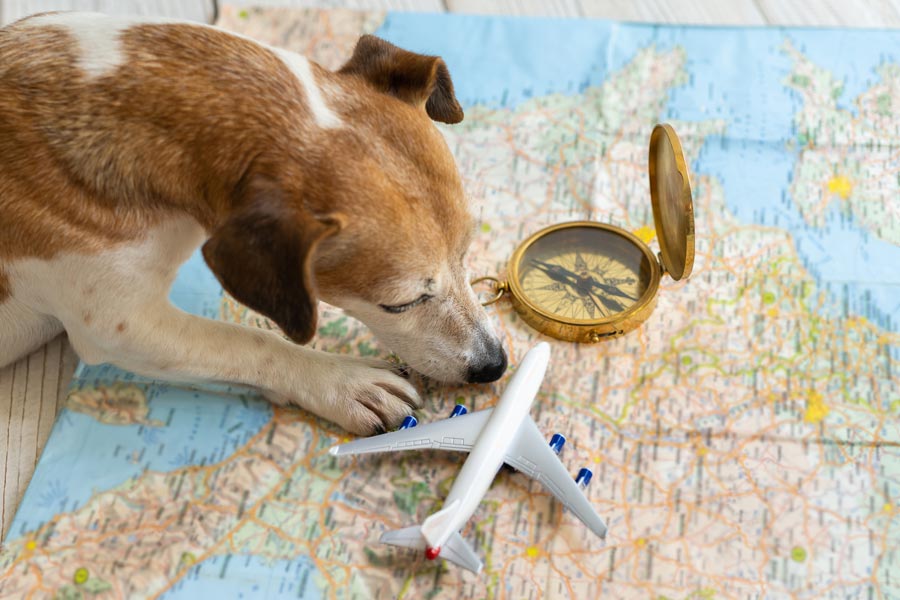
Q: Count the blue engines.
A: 4